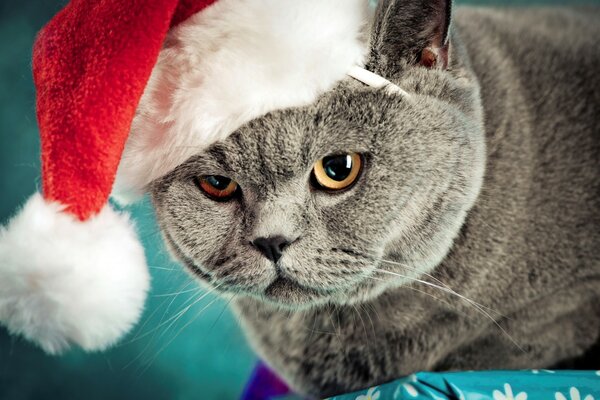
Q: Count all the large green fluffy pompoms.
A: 0